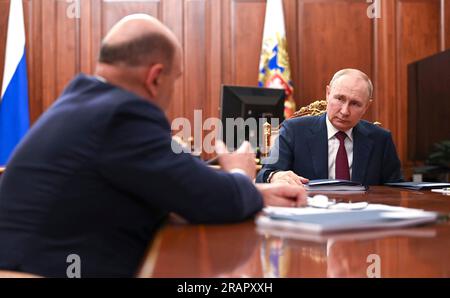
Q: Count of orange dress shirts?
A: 0